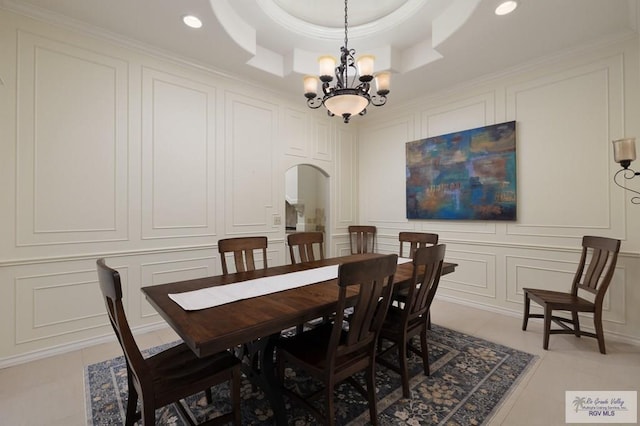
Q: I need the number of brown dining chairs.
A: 8